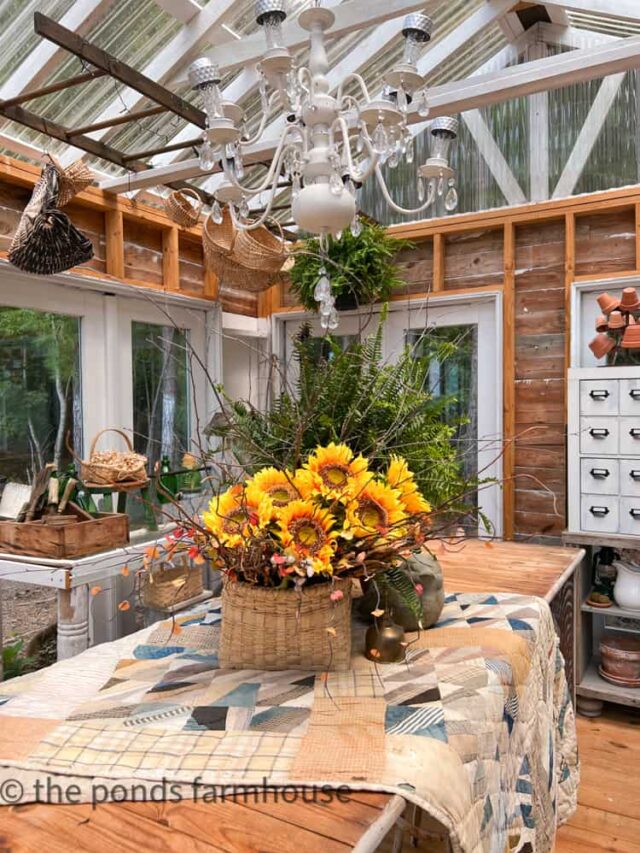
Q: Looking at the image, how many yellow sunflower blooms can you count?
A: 6